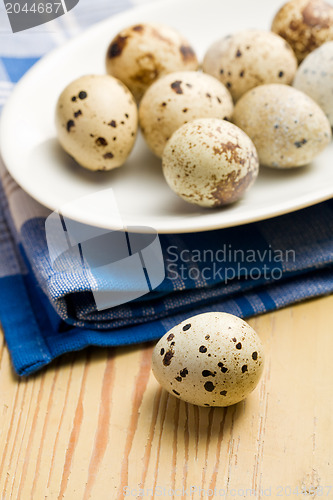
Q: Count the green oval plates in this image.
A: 0